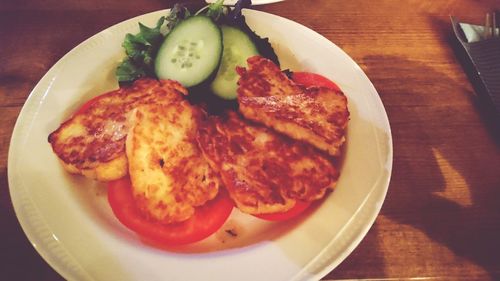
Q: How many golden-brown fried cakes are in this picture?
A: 4